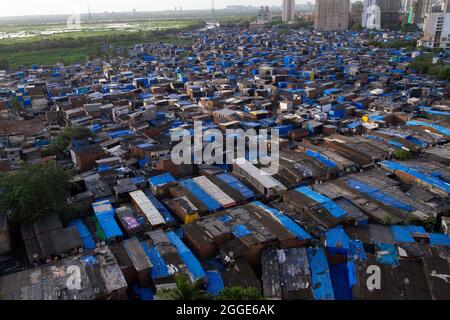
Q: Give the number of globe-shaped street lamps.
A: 0